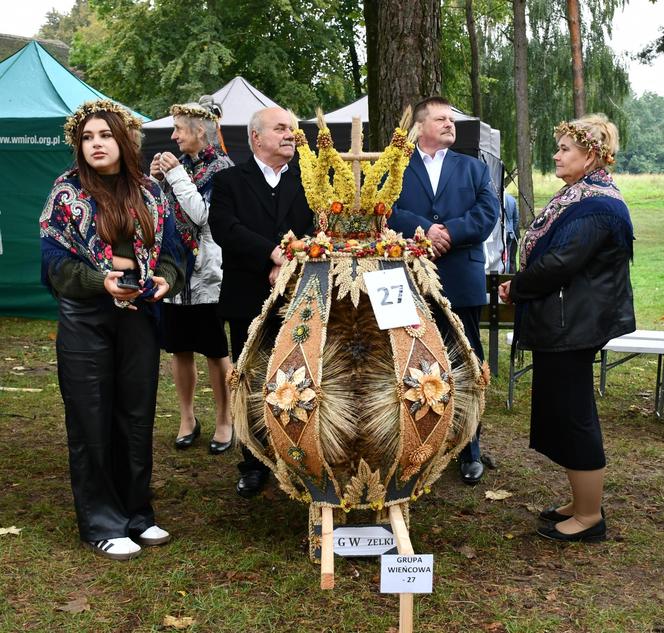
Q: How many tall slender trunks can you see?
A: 3